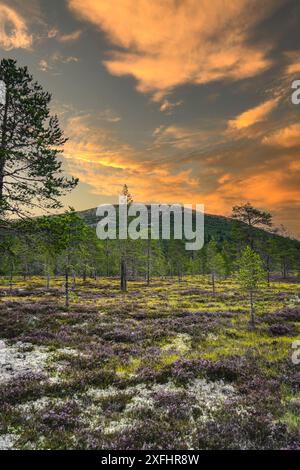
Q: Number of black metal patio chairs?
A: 0